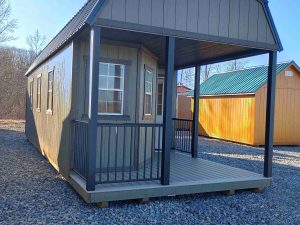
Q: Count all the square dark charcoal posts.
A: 4